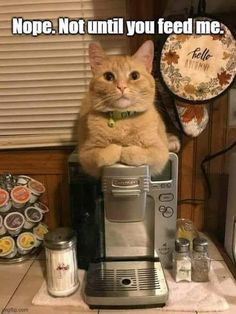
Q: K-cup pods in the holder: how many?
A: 11